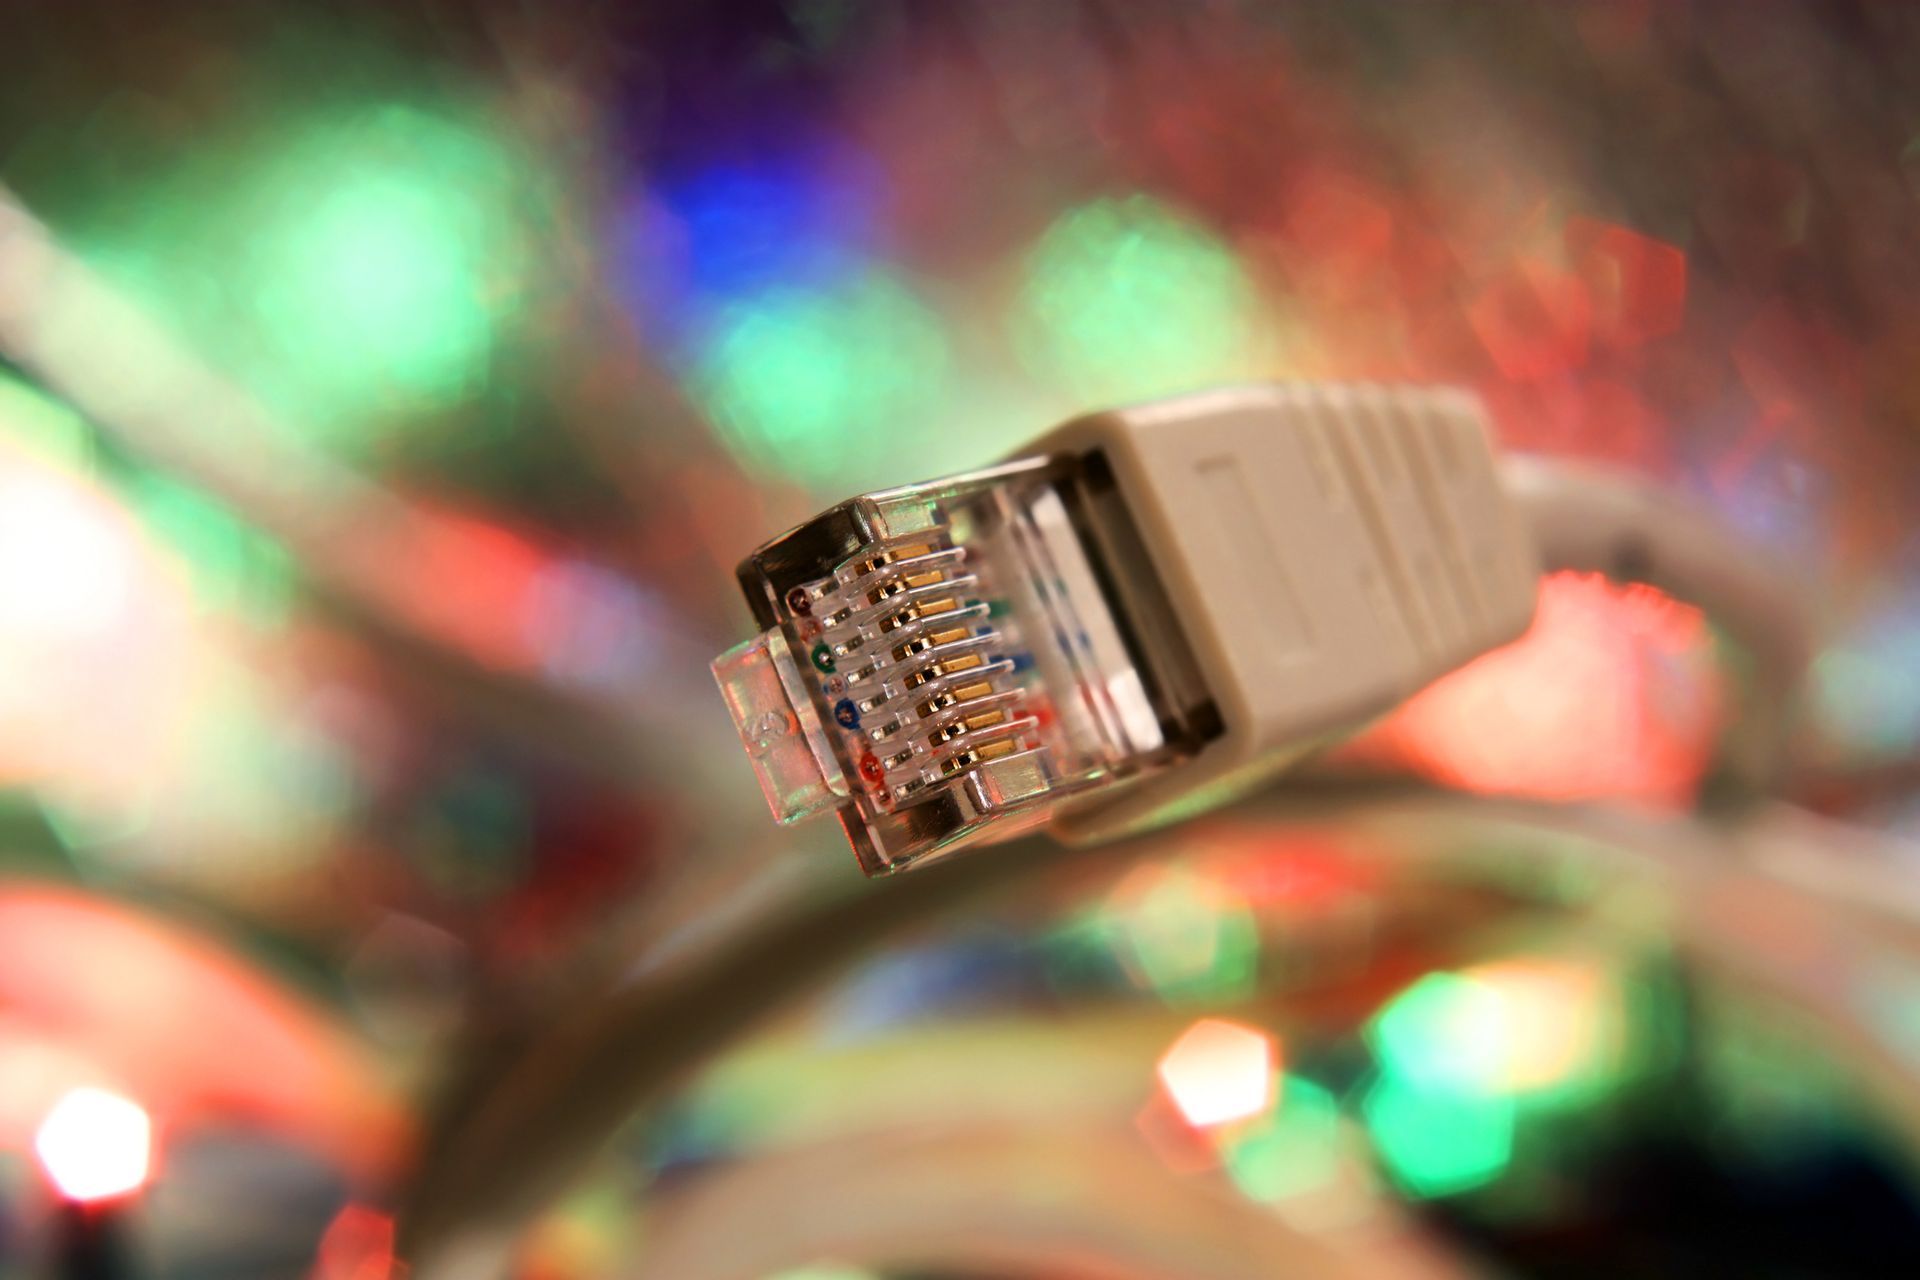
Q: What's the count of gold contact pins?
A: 8